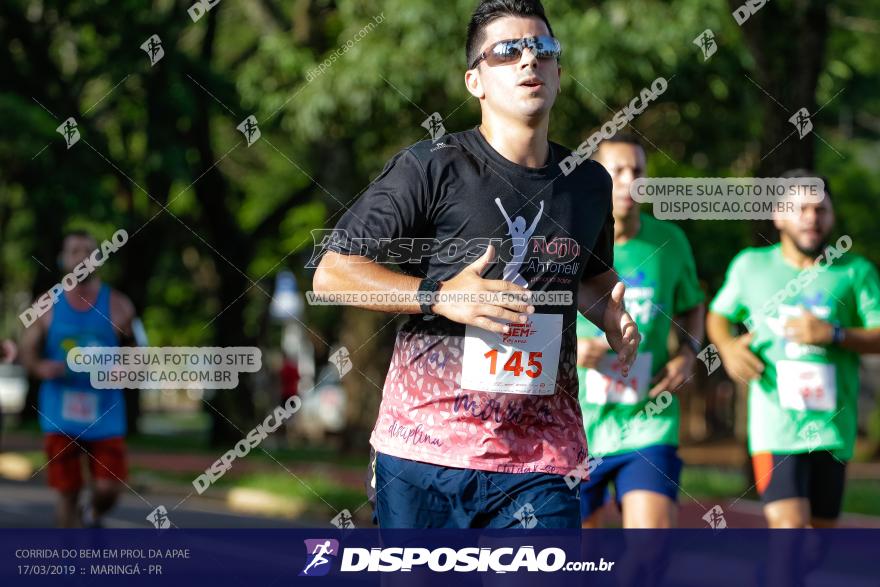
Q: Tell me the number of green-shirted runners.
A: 2